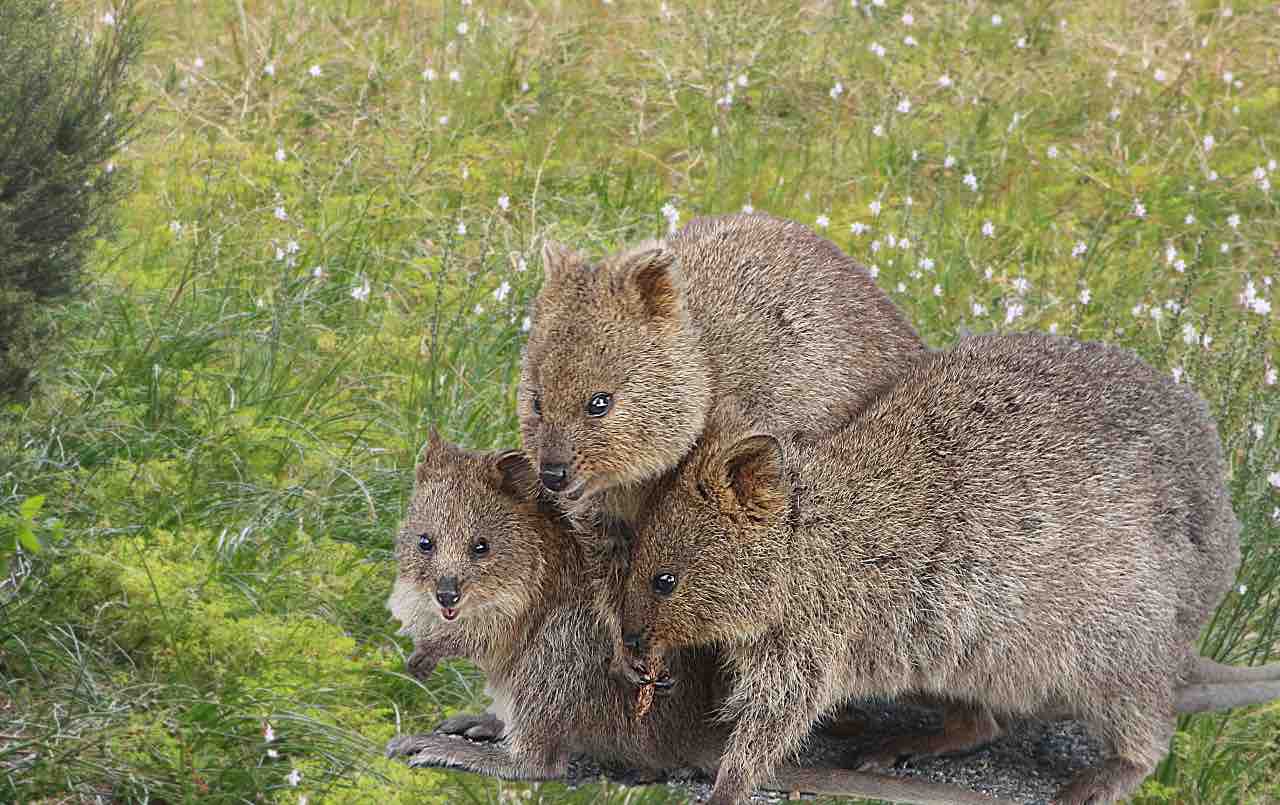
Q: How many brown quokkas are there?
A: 3